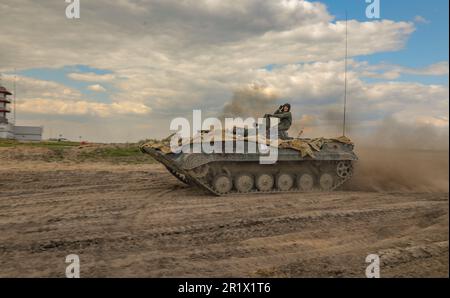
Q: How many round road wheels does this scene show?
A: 6